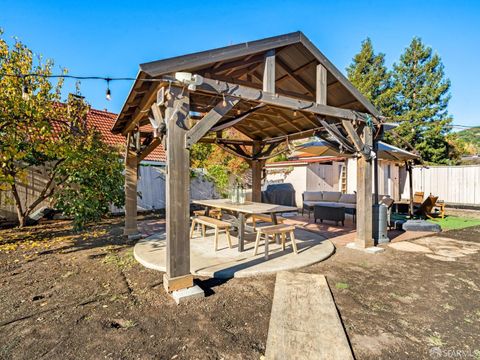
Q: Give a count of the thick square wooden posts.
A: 4